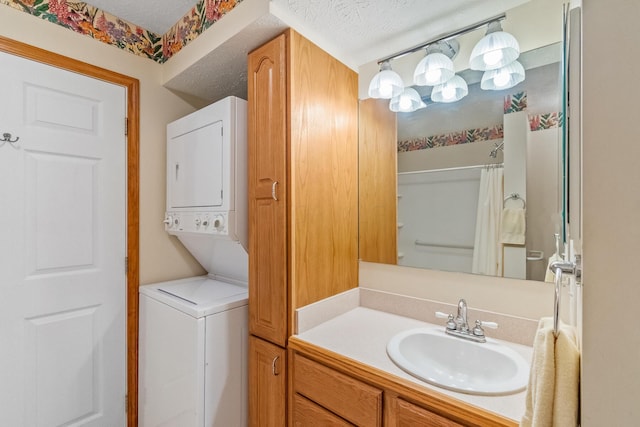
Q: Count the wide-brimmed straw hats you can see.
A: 0